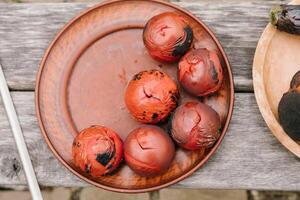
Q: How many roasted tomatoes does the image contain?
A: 6